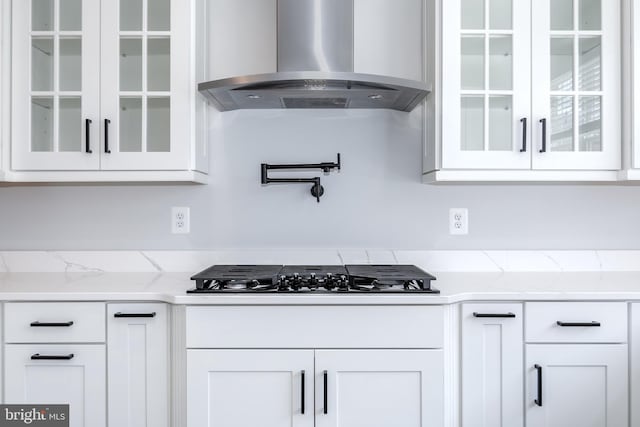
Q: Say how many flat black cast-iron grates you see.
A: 3